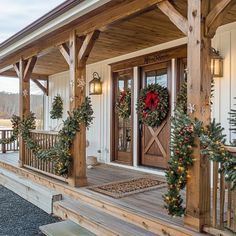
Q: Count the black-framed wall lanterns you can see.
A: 2